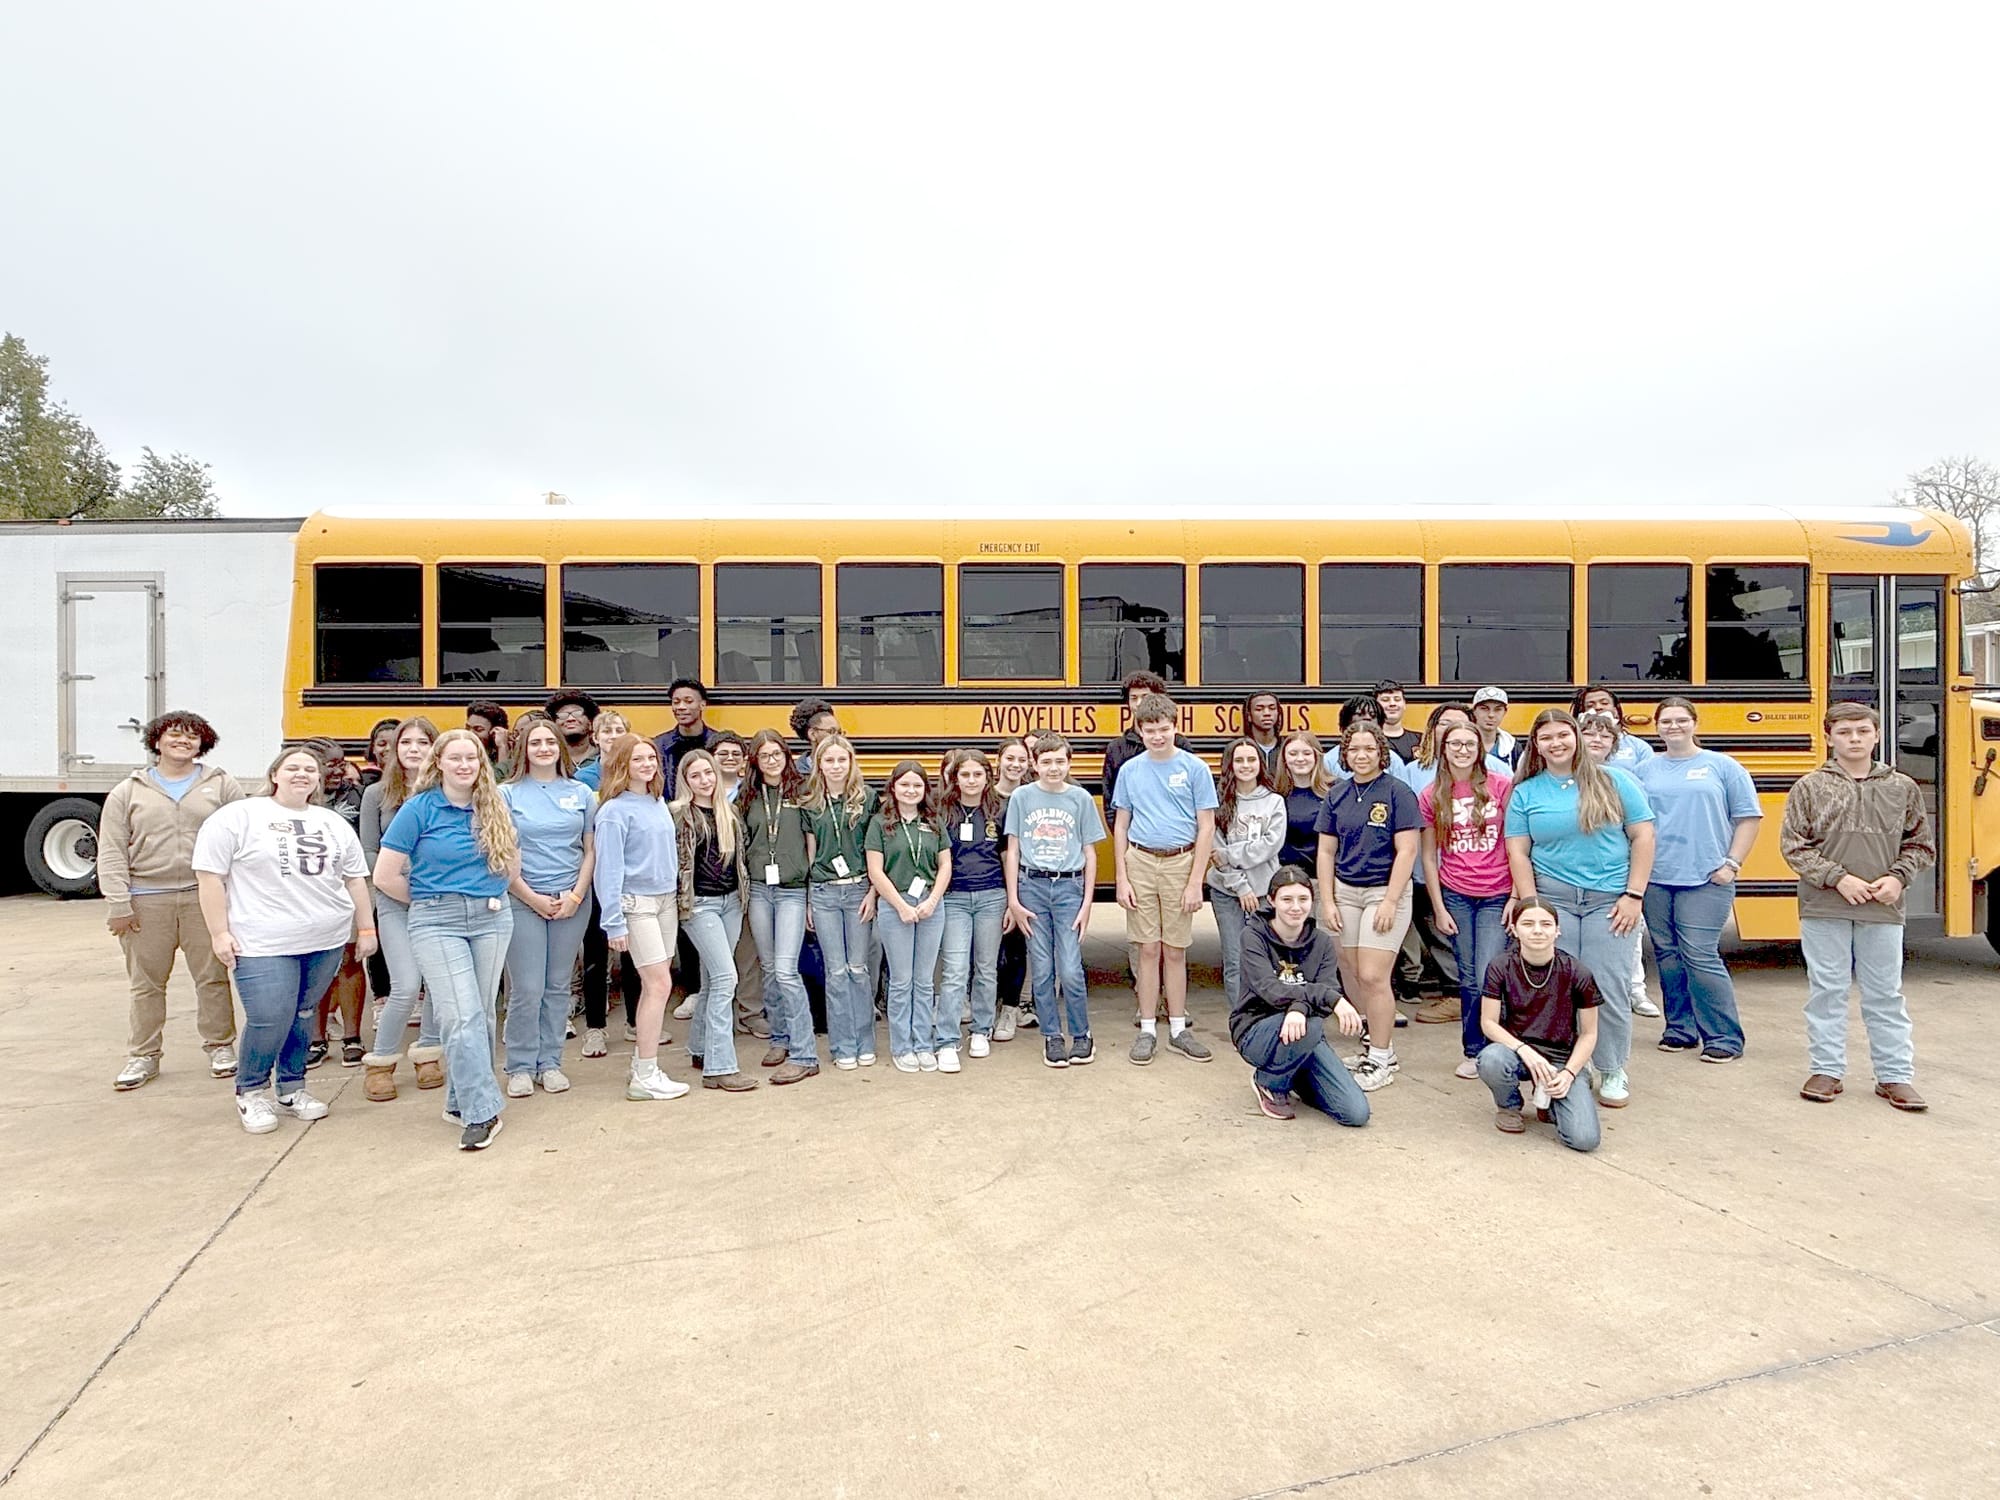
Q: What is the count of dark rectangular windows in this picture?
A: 12